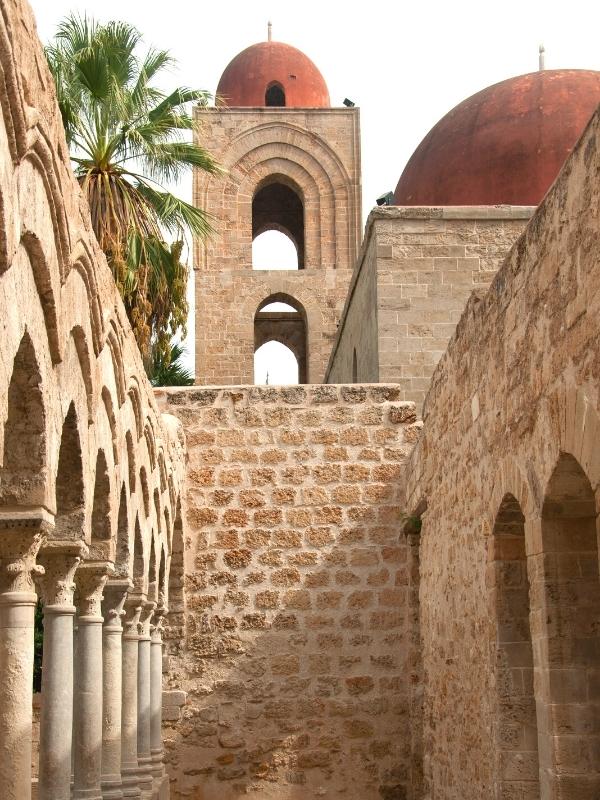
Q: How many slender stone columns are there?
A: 7